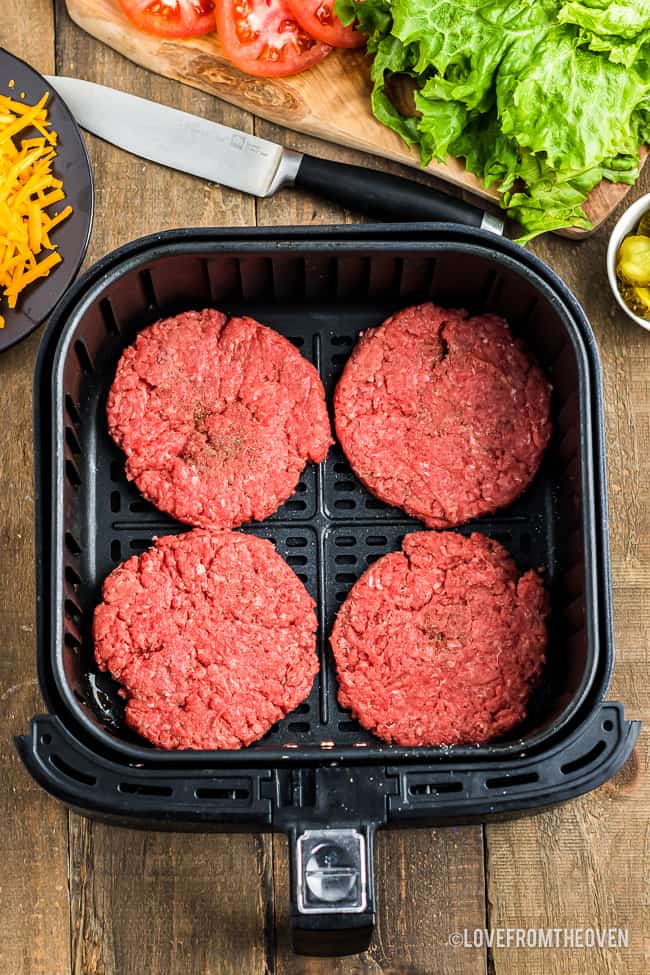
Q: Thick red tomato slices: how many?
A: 3